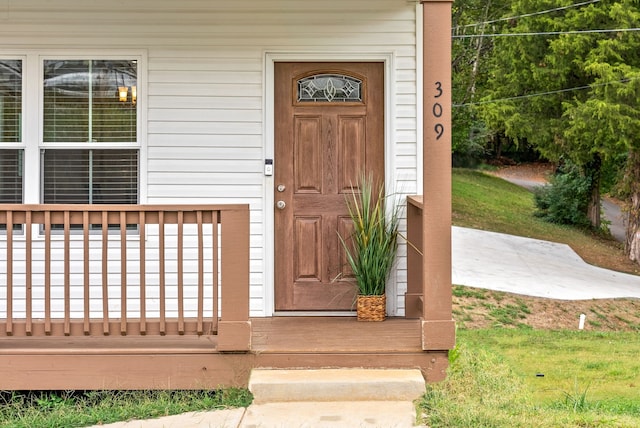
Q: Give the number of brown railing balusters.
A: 12